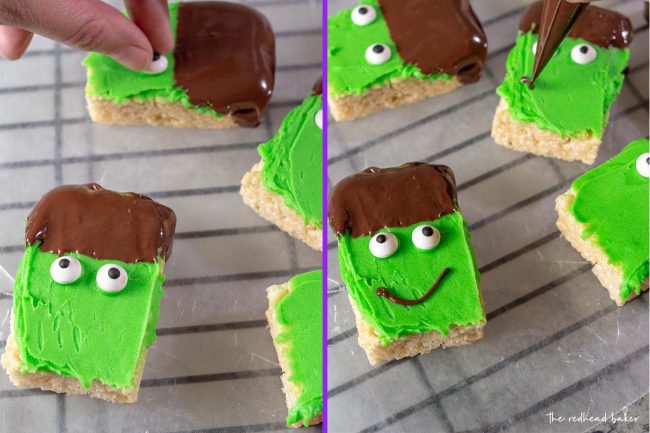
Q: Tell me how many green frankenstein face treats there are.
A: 8